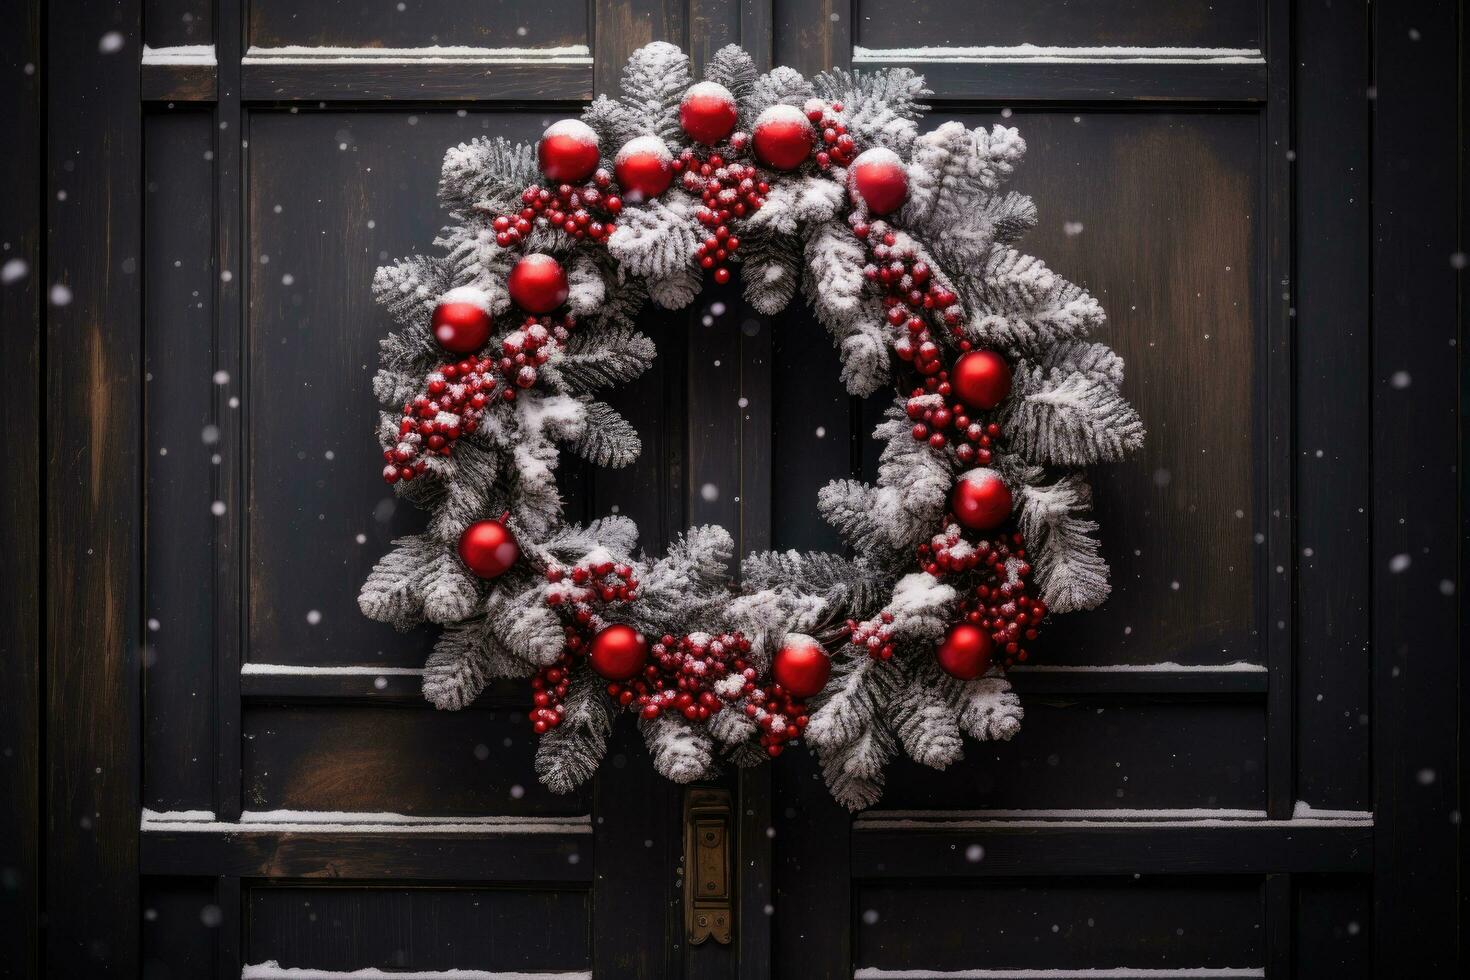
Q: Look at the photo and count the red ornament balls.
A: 13